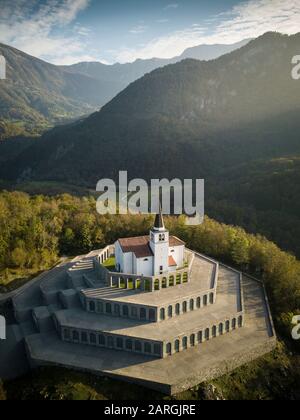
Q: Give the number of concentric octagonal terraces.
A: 3